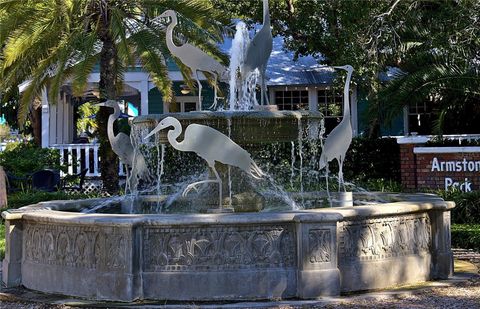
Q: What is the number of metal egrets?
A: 5